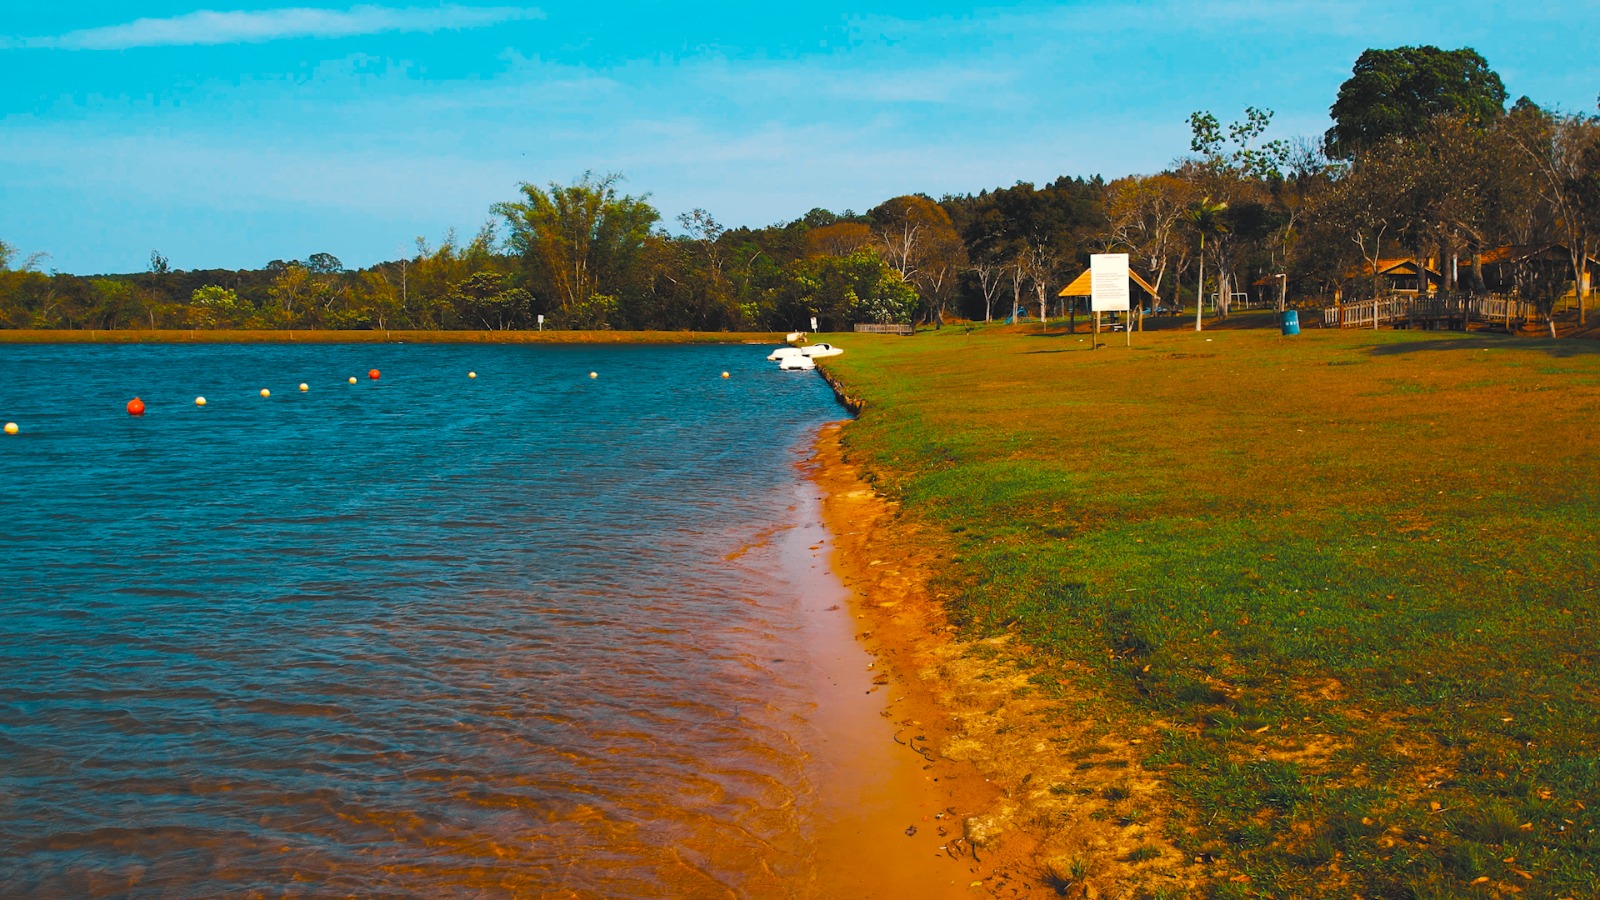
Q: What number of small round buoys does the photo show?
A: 10